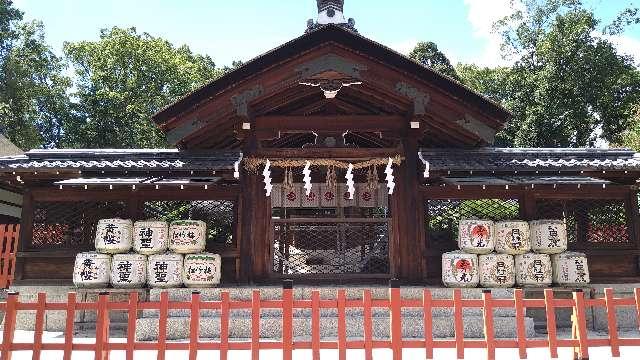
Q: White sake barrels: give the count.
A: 14